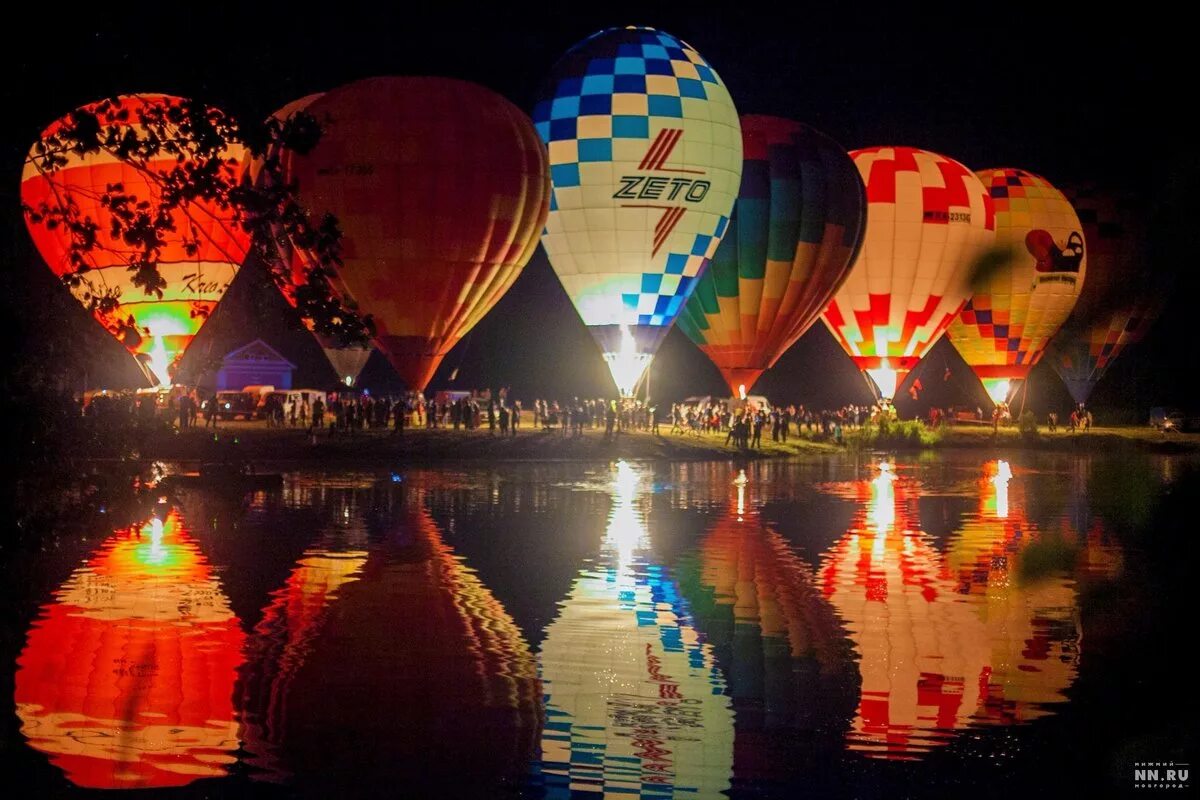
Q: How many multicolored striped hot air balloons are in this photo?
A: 1